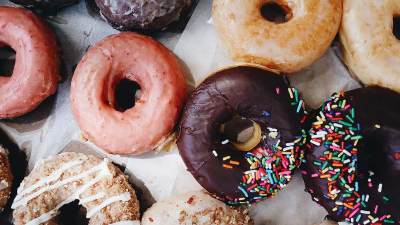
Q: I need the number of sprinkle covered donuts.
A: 2